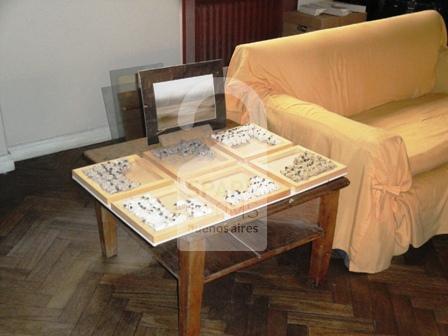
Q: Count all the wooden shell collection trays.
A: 6